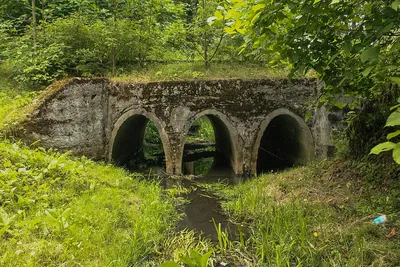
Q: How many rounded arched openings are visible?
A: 3